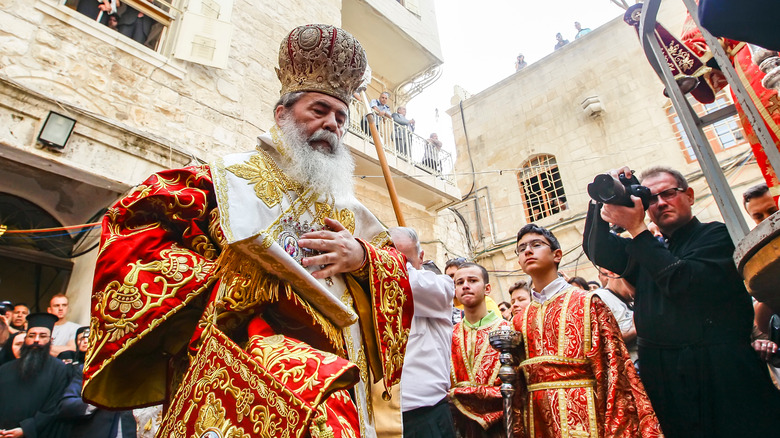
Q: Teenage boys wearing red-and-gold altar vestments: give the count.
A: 2